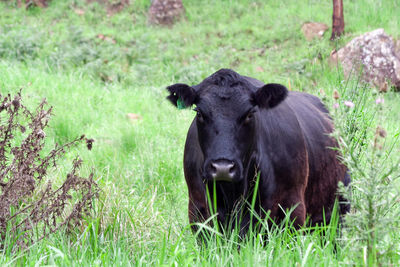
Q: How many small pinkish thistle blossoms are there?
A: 3